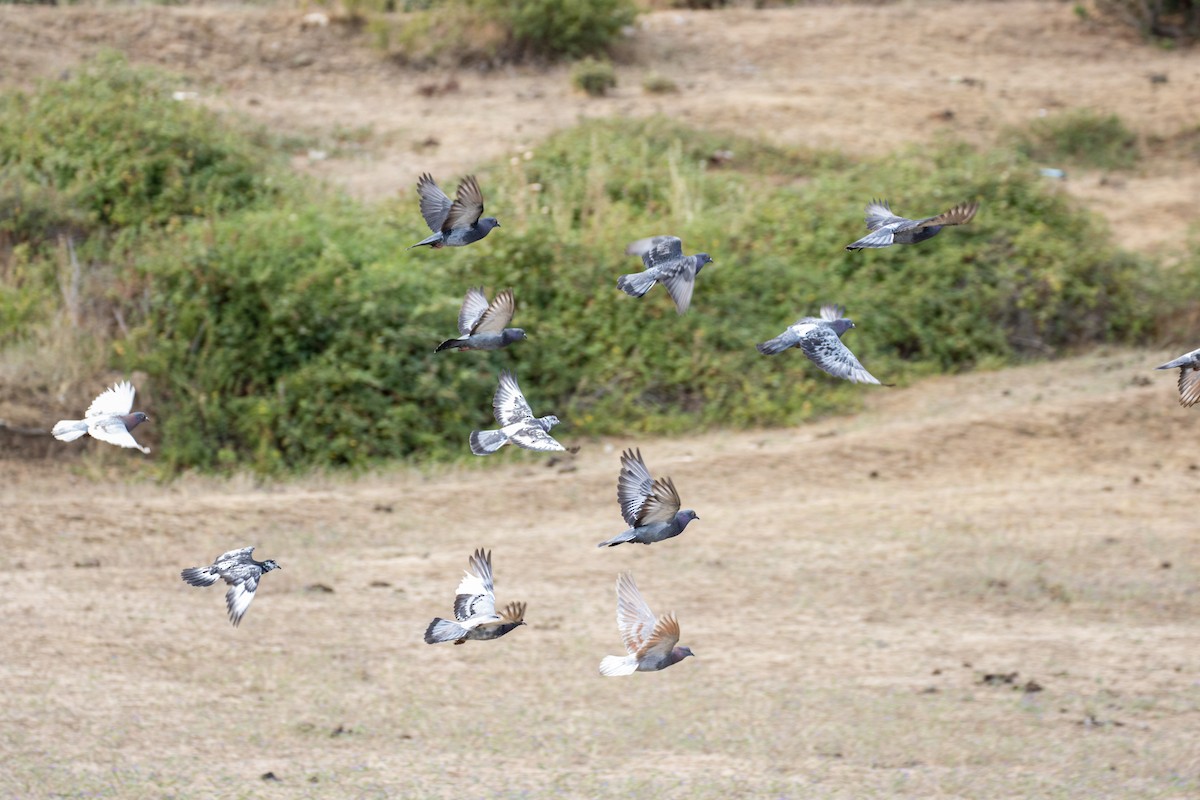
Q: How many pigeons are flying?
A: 12